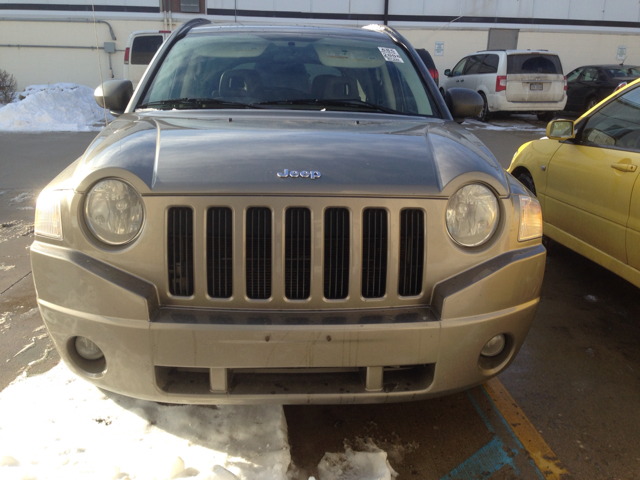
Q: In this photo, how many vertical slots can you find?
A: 7